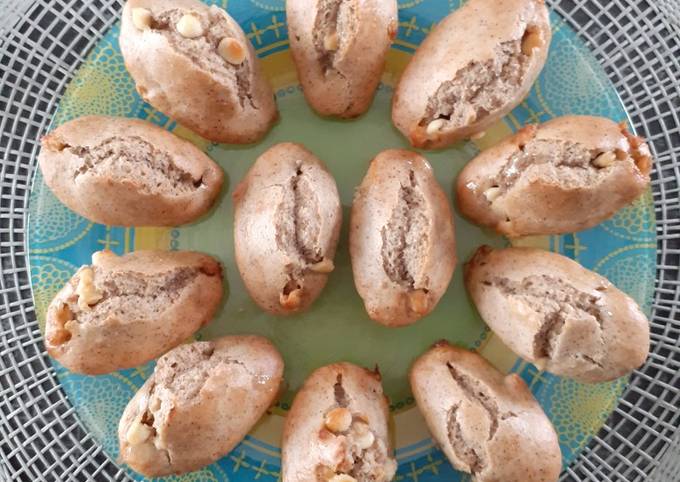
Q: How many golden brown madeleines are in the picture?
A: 12